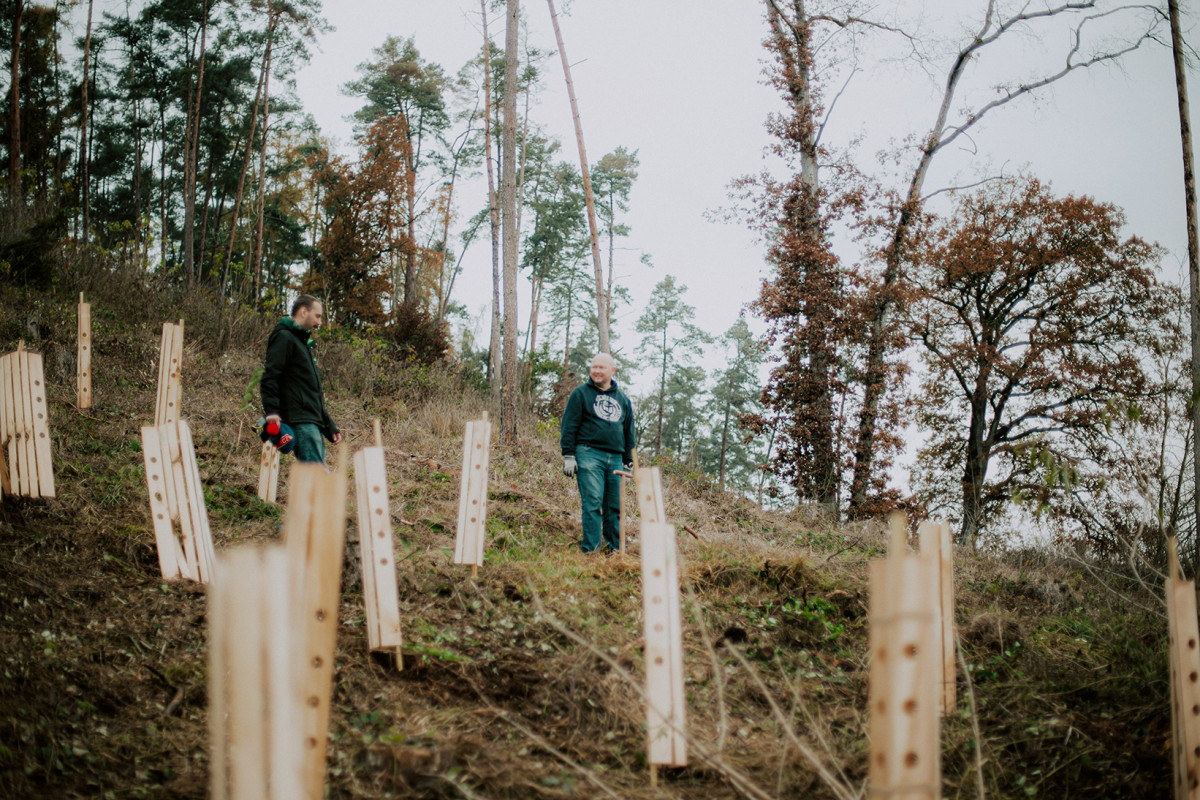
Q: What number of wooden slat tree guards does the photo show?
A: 14